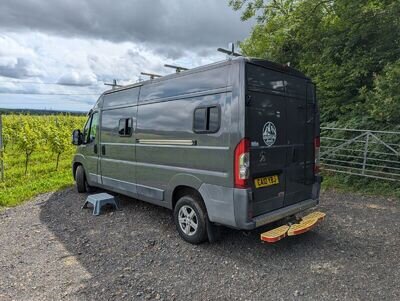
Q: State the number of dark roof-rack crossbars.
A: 4